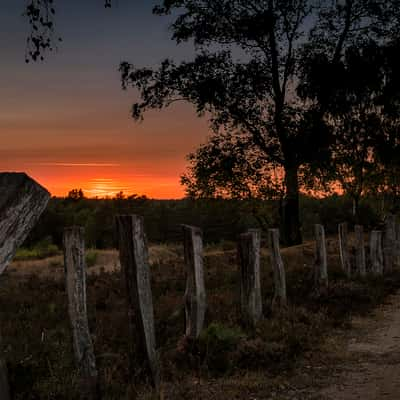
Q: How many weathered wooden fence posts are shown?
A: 11